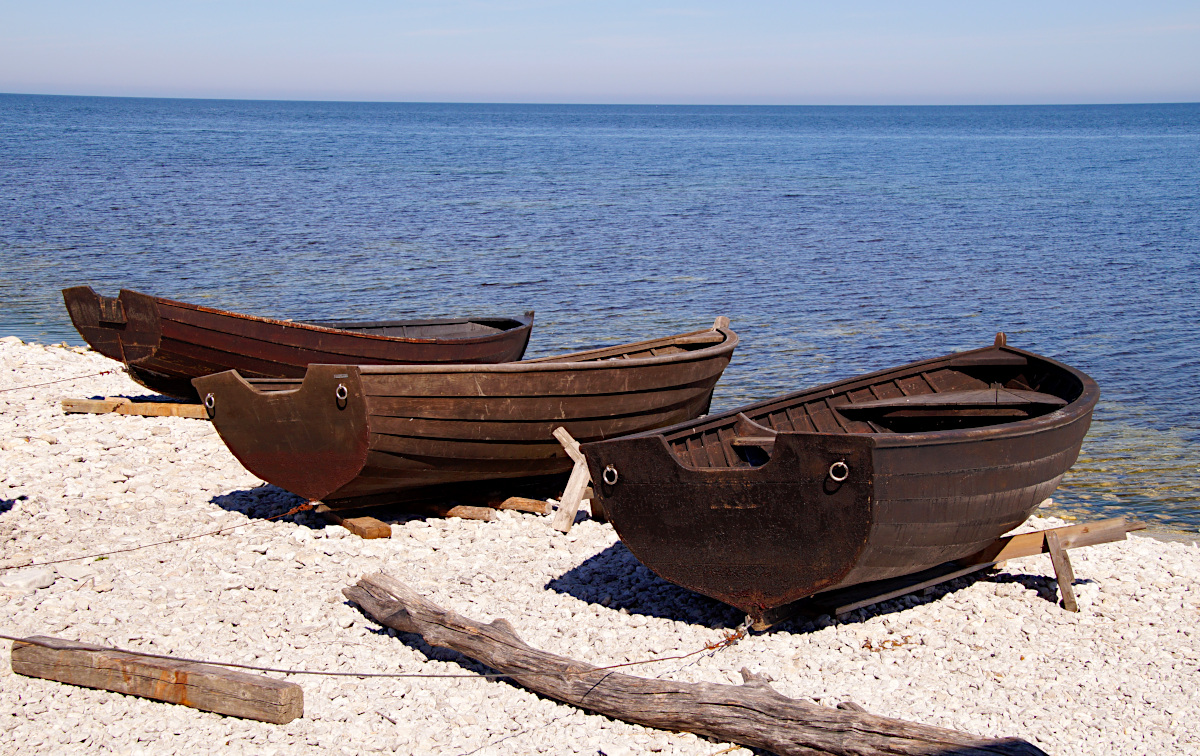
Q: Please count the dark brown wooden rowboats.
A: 3